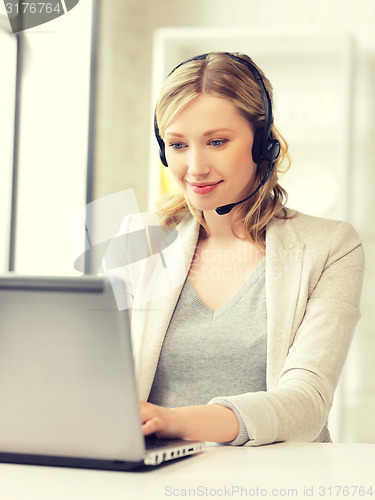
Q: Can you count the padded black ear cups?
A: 2